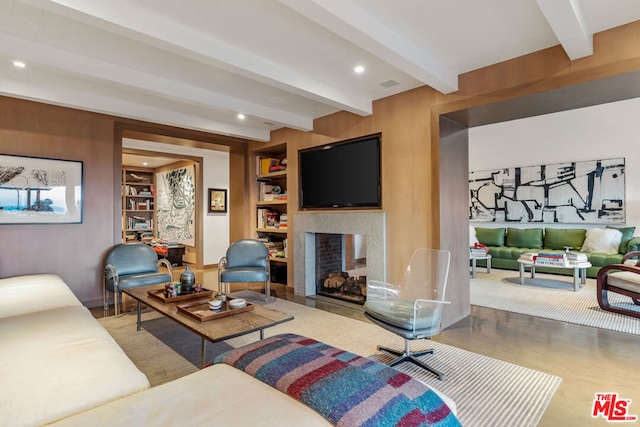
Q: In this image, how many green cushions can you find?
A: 4